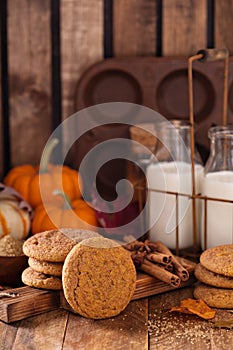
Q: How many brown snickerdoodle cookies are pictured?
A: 7